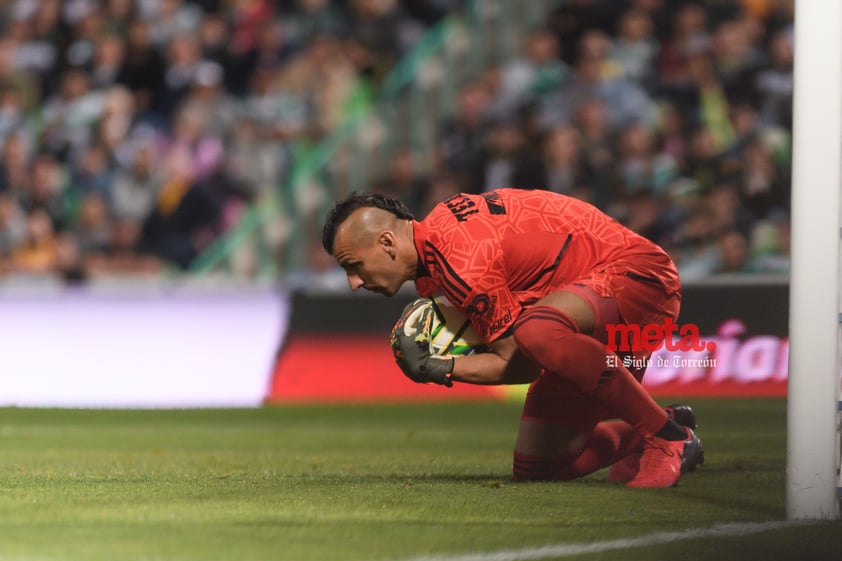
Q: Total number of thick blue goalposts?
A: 0